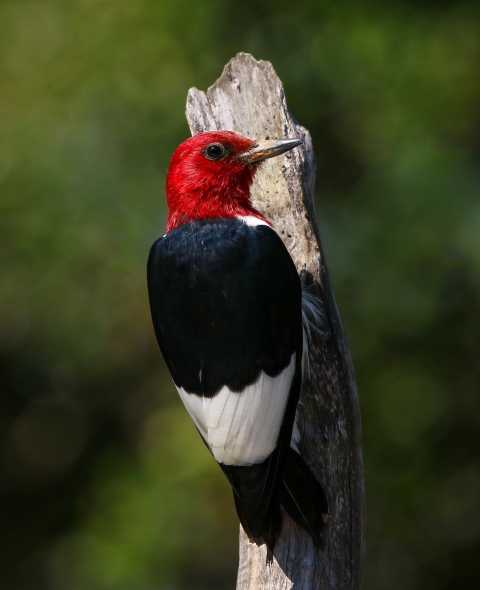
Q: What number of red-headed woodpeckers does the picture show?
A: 1